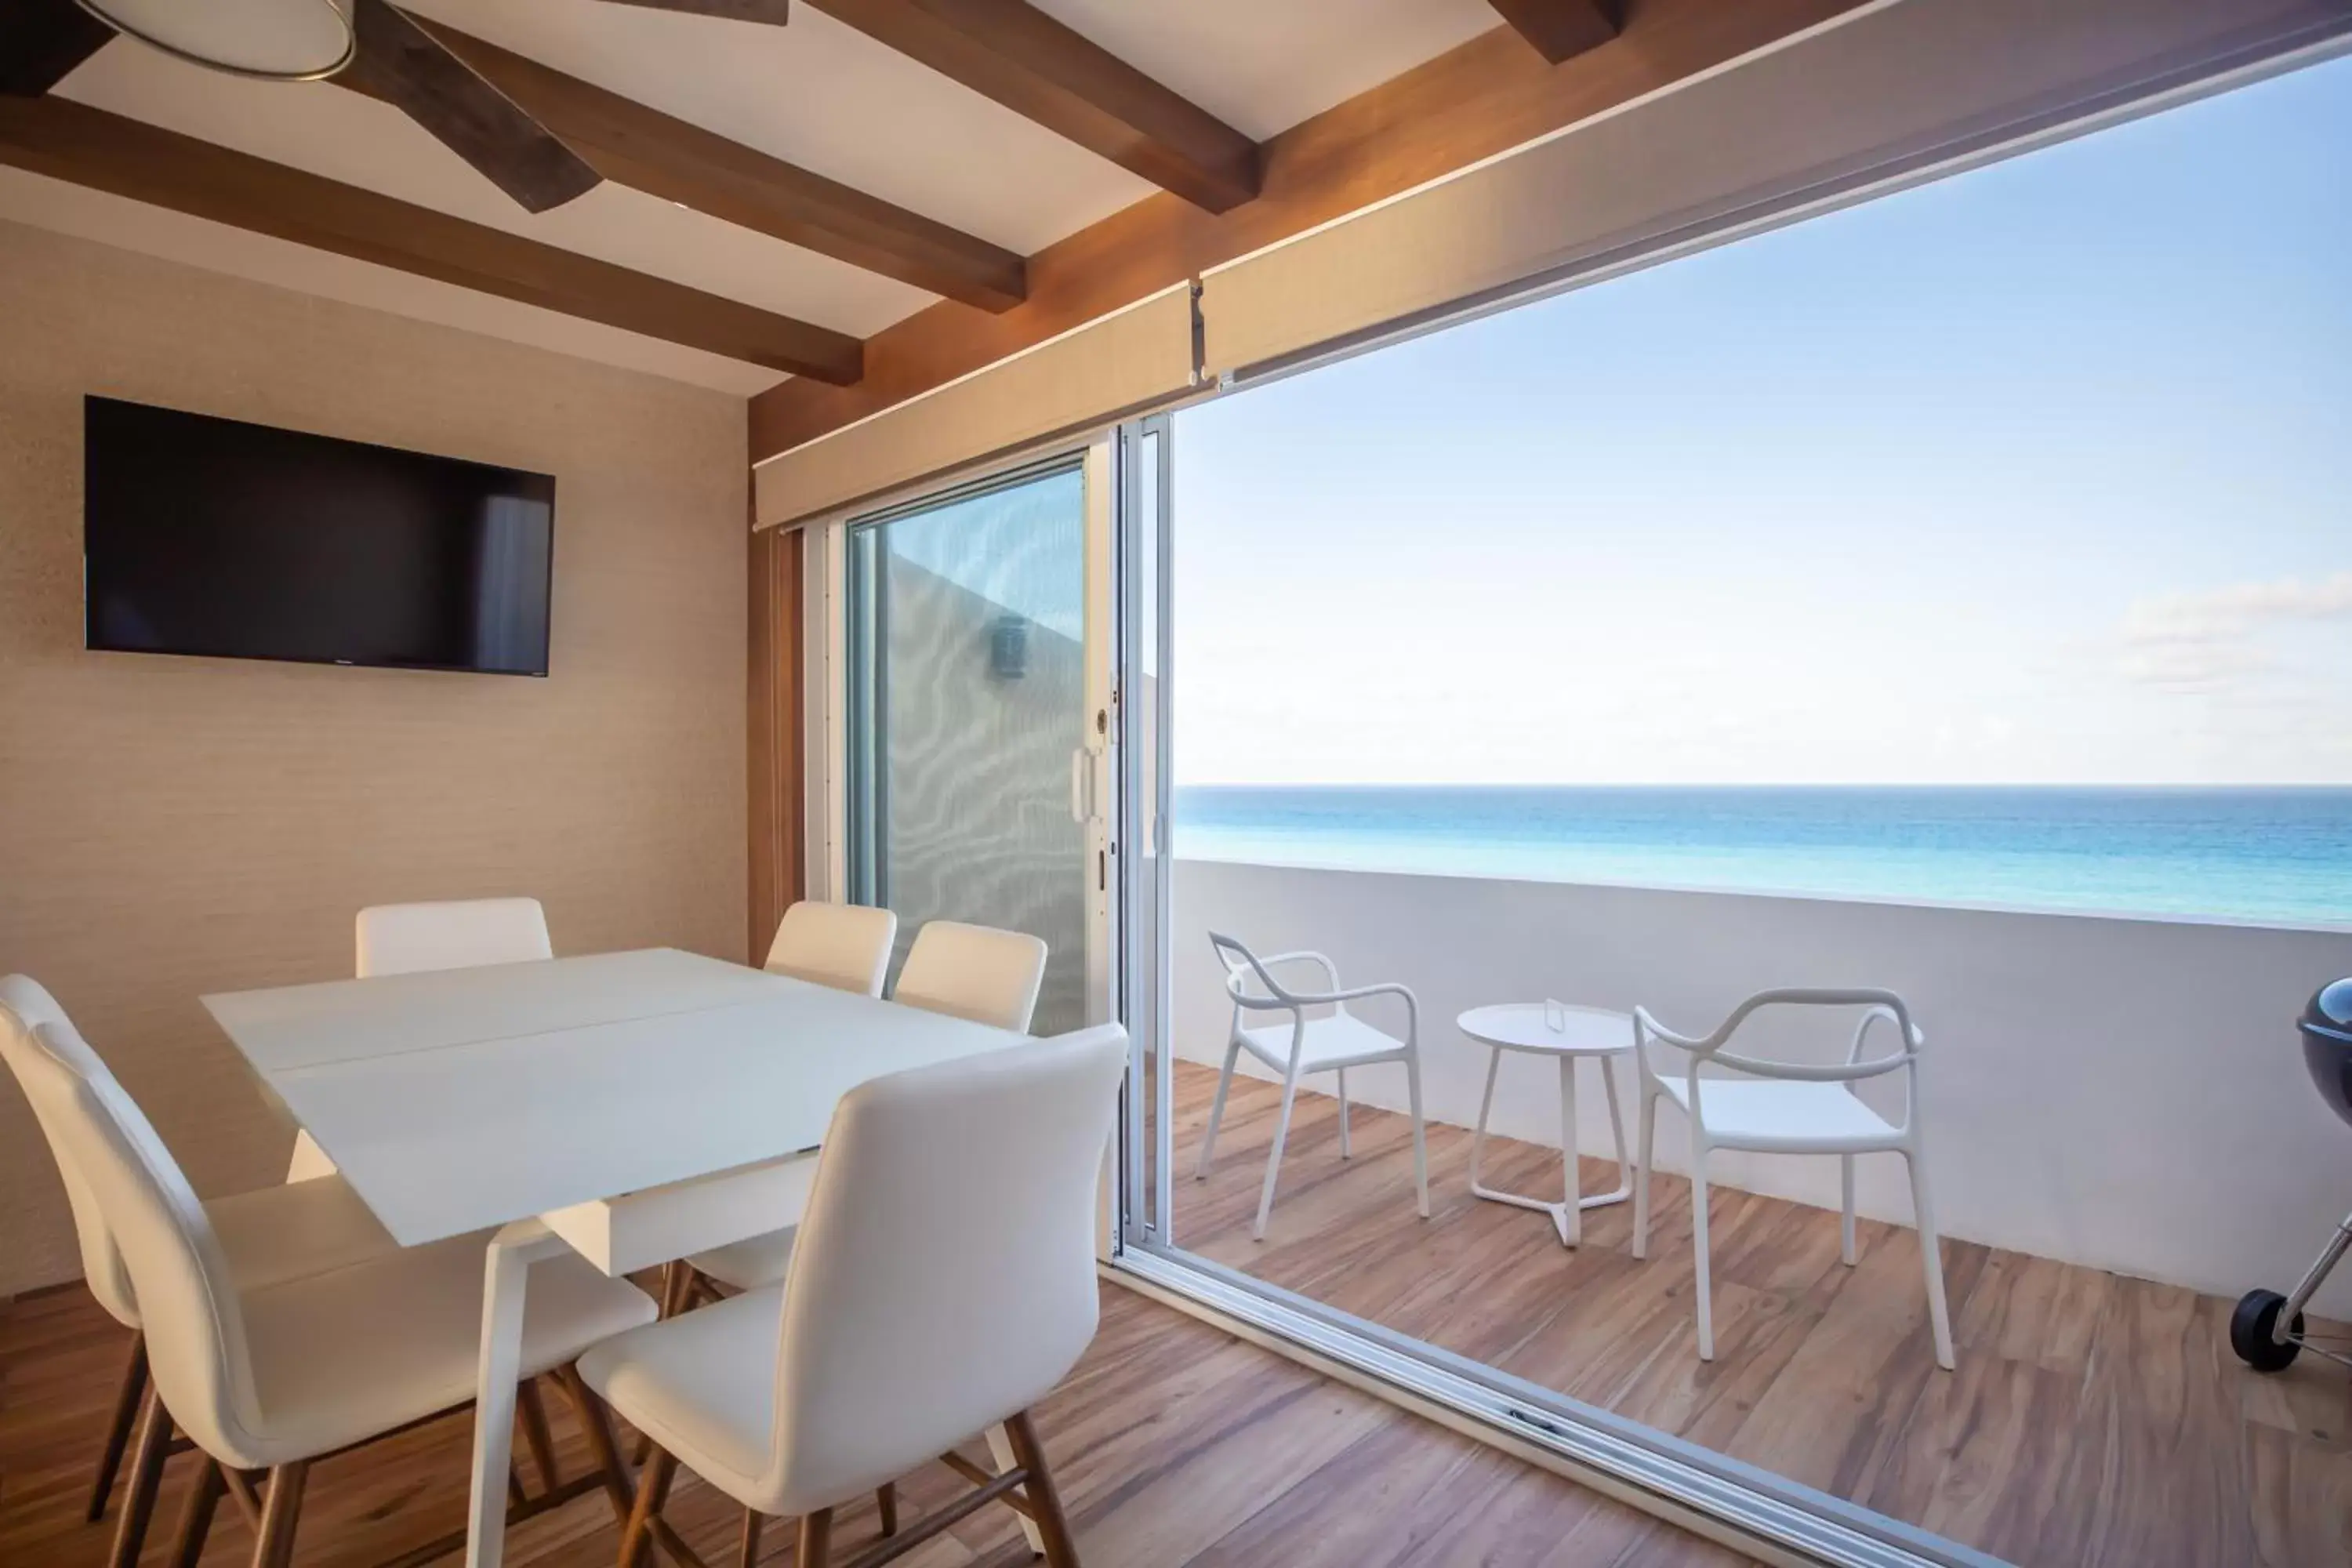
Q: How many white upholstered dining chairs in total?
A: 6